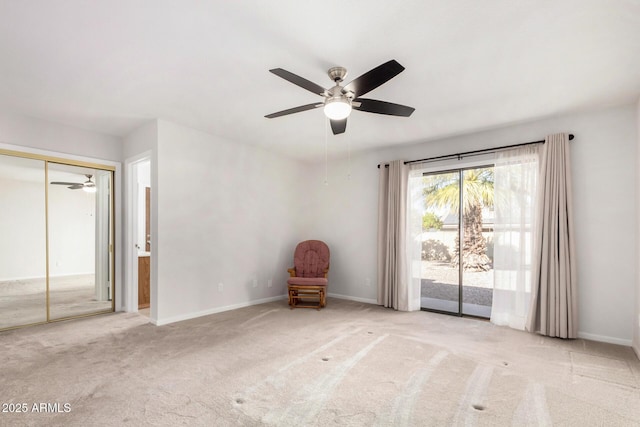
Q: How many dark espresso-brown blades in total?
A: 5